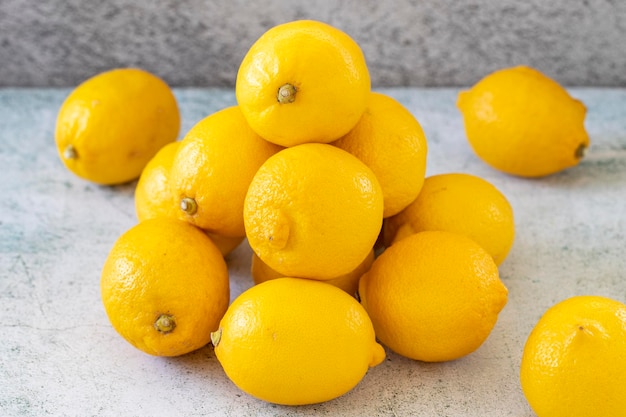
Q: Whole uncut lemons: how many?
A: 13